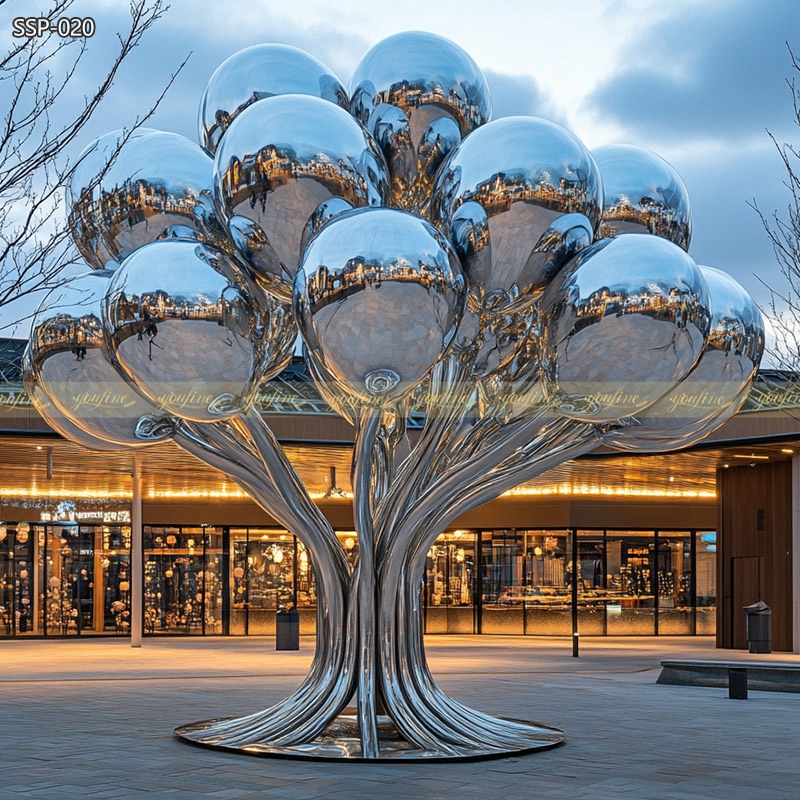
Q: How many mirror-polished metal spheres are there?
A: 11